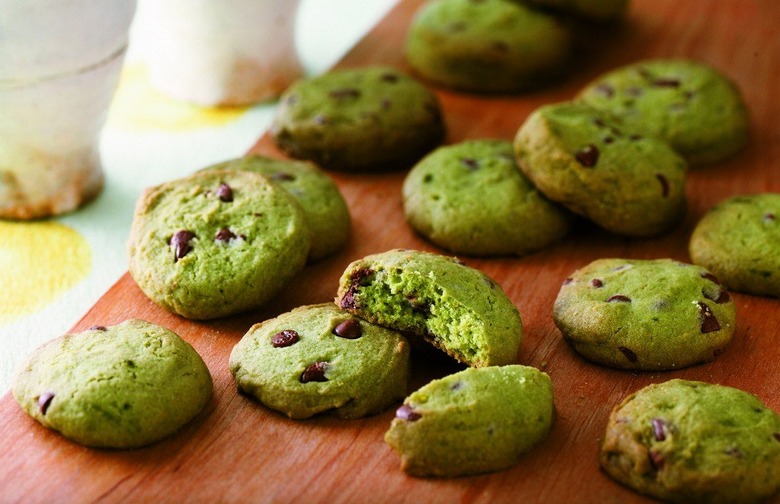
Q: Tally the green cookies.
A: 15